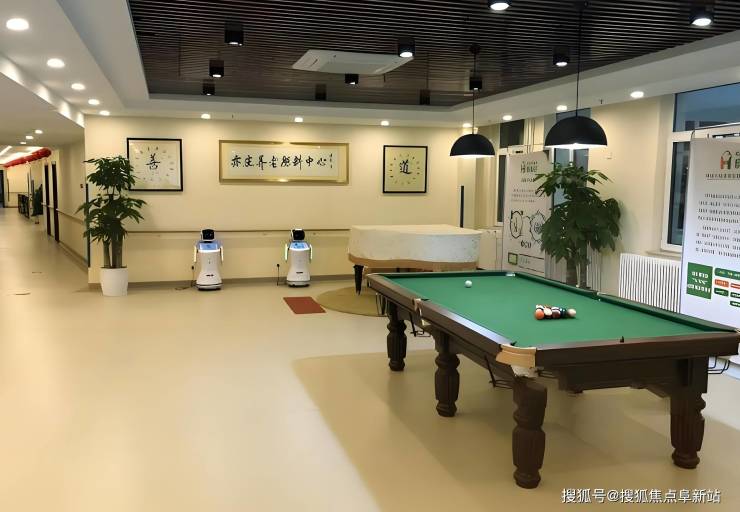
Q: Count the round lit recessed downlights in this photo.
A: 15